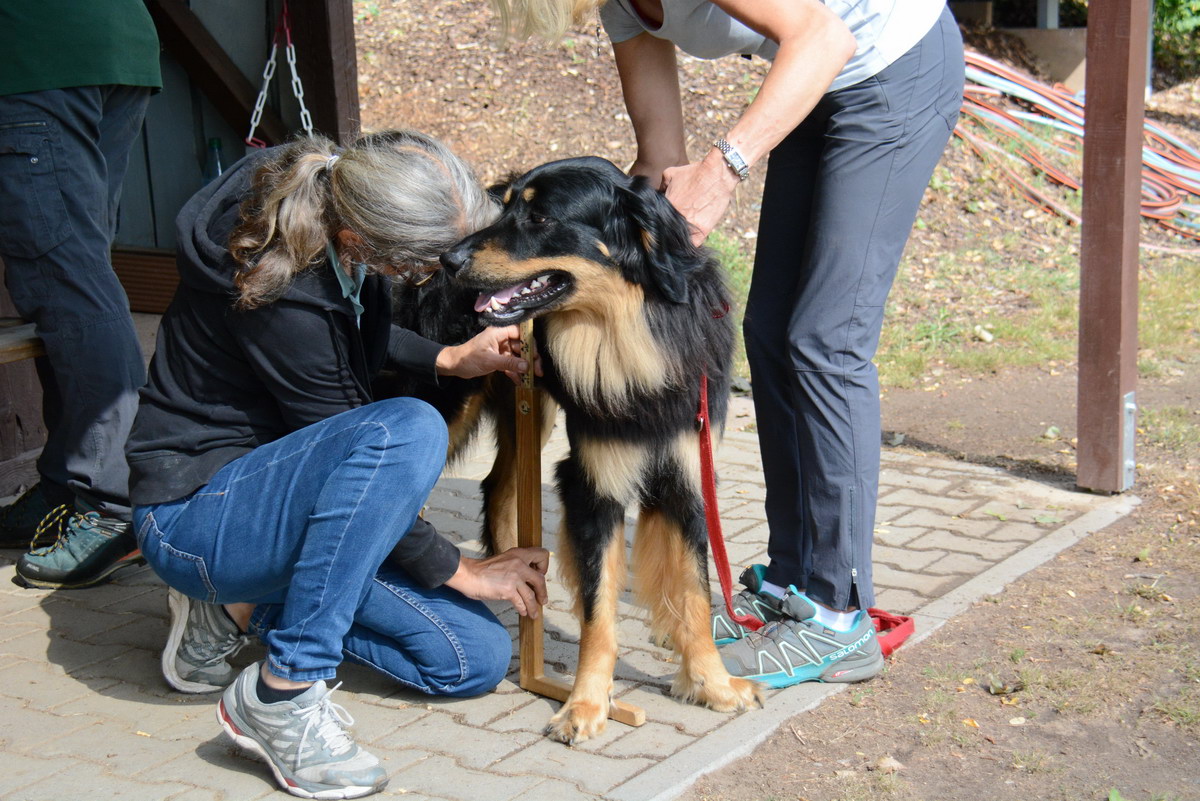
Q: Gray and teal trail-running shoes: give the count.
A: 2